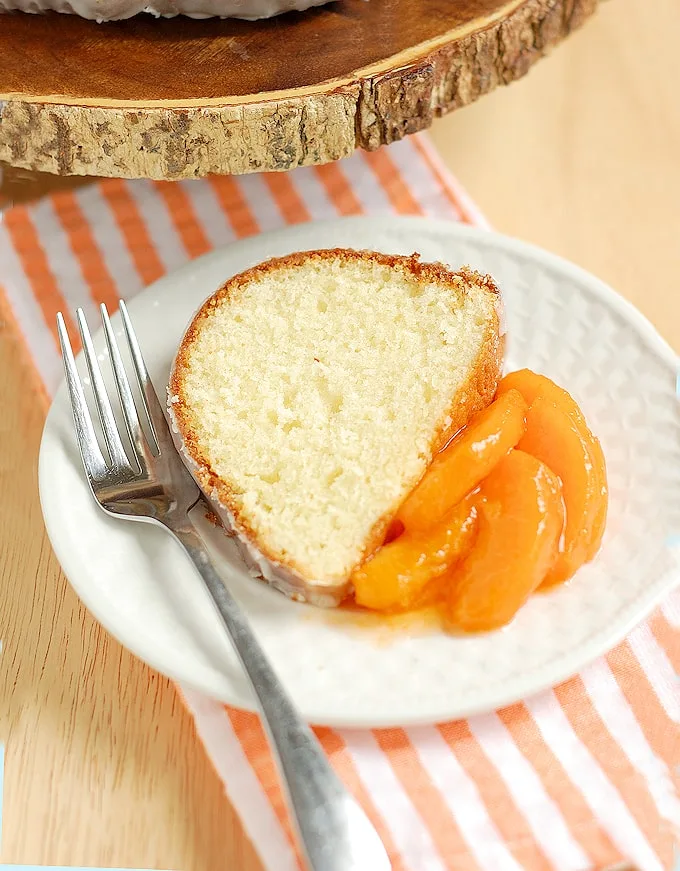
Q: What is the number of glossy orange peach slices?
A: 5